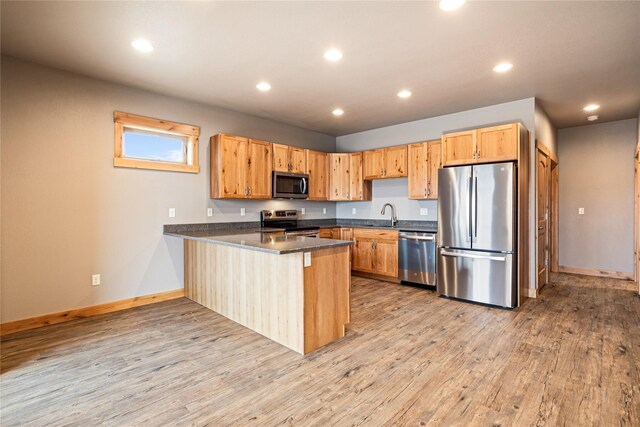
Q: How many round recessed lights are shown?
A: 8